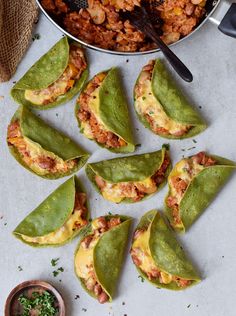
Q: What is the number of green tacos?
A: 9